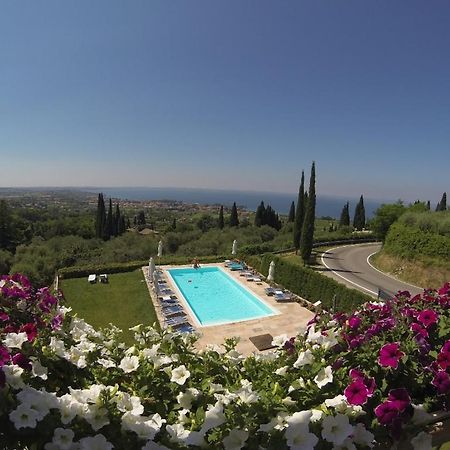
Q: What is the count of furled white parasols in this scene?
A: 5